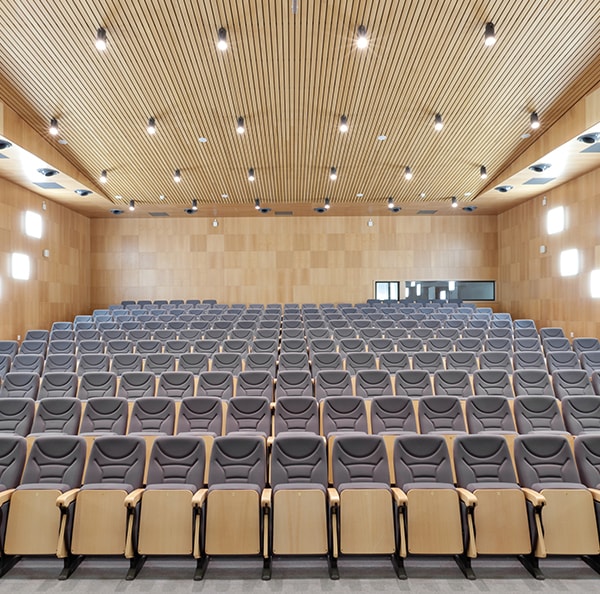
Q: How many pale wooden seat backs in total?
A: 9